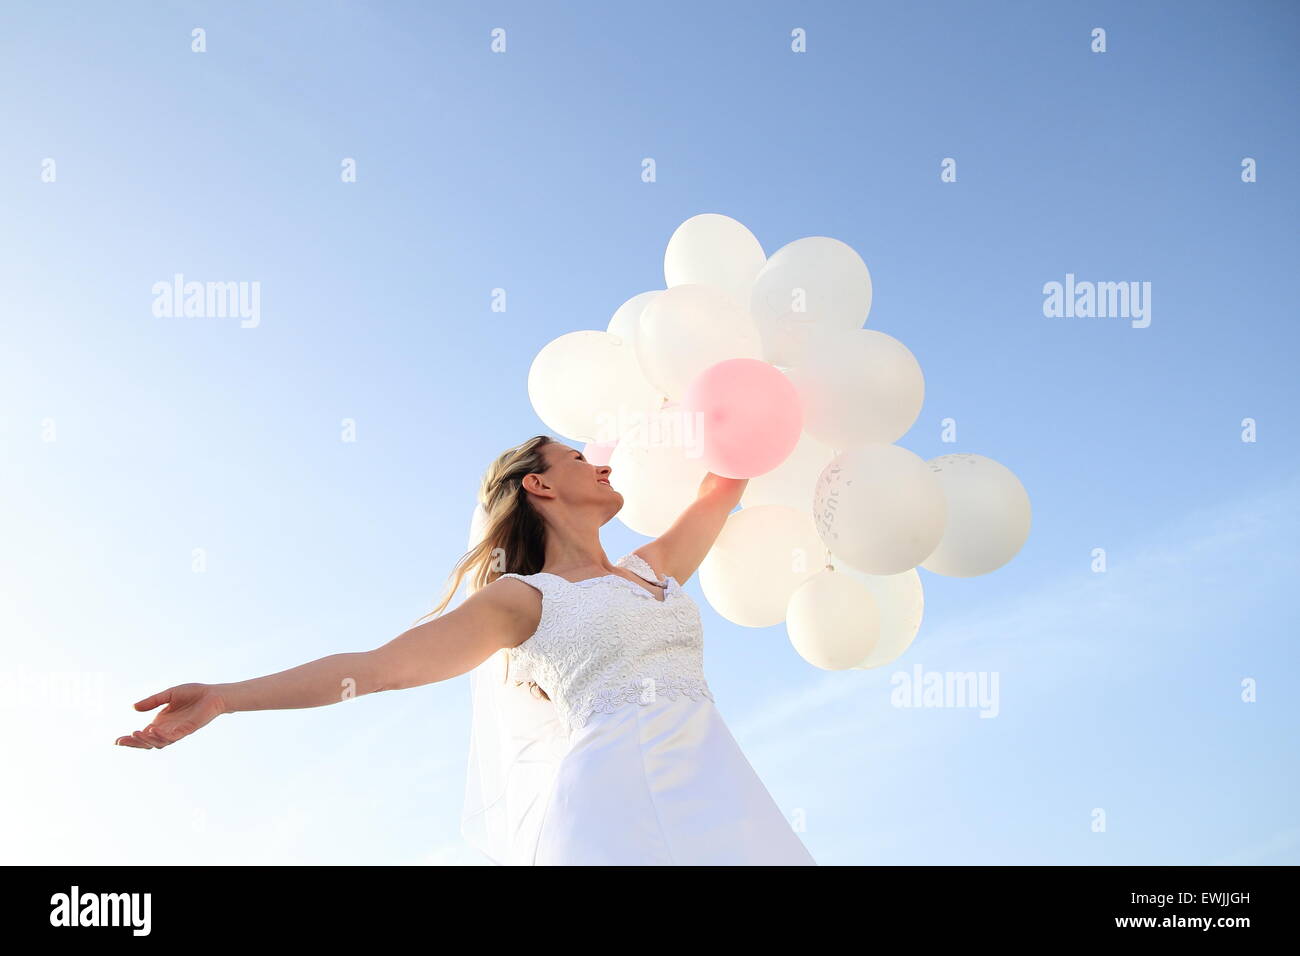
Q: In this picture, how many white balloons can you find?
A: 13